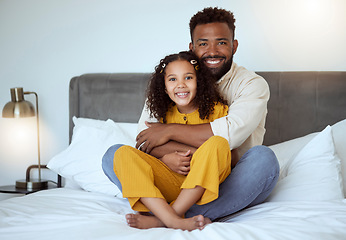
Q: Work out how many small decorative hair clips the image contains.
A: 4